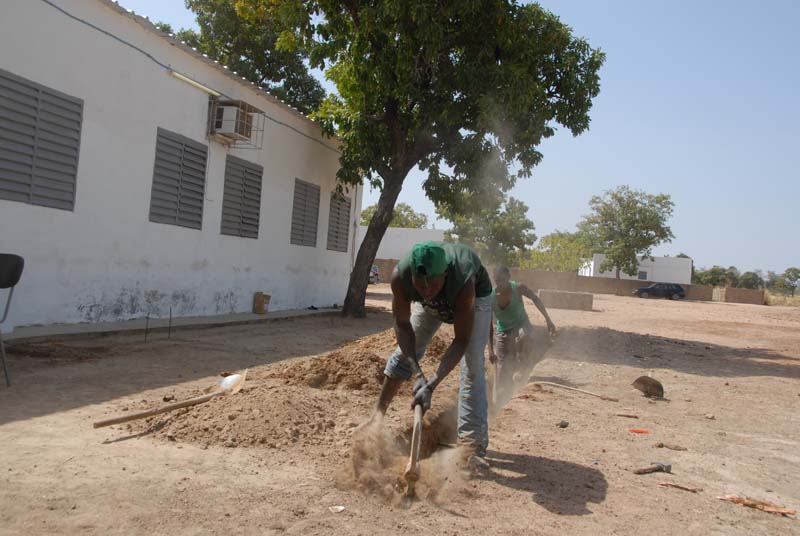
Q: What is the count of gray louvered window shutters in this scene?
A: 5